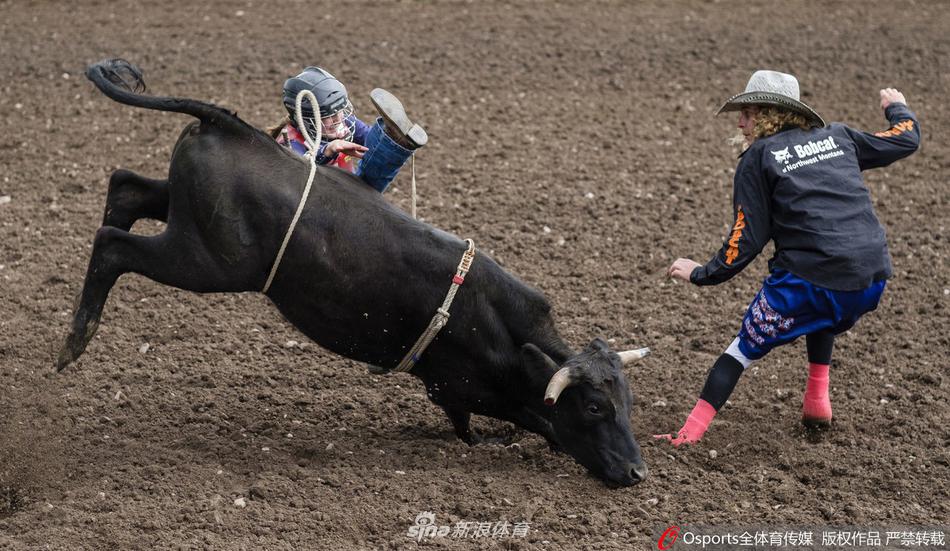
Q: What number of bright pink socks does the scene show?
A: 2